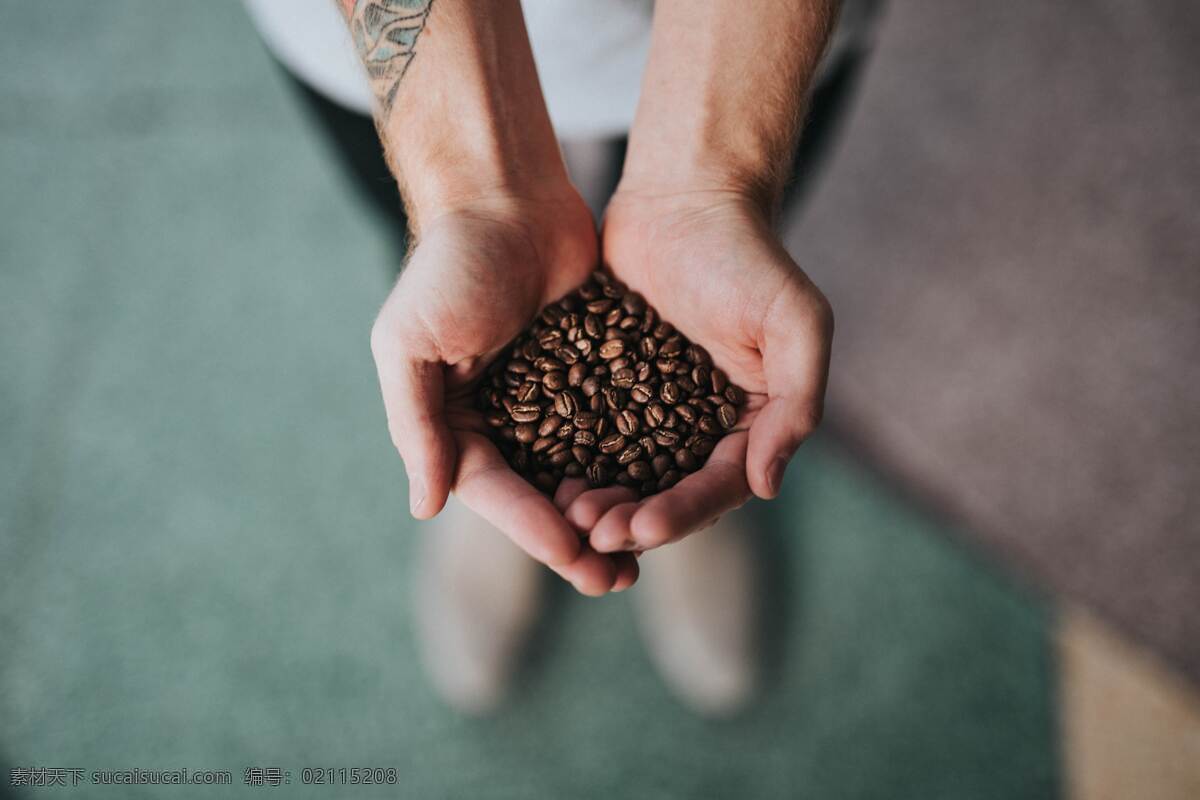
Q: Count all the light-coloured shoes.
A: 2